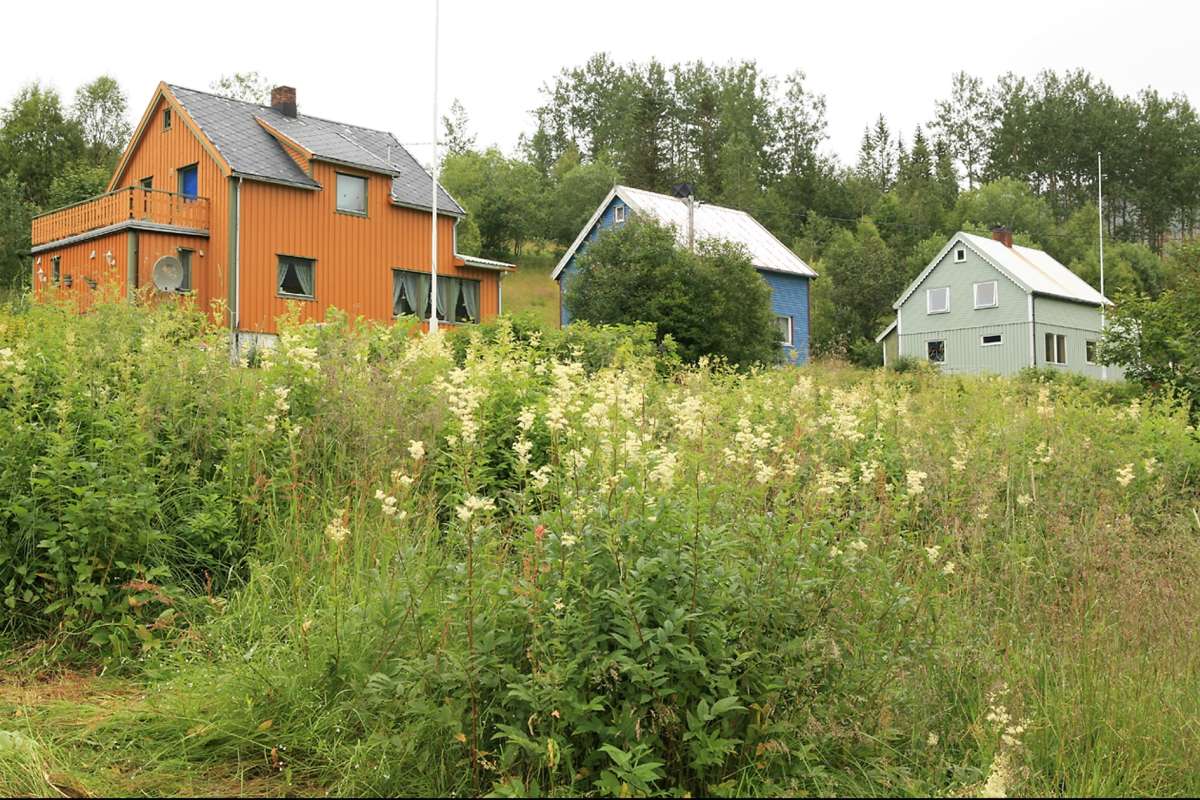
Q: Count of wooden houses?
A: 3